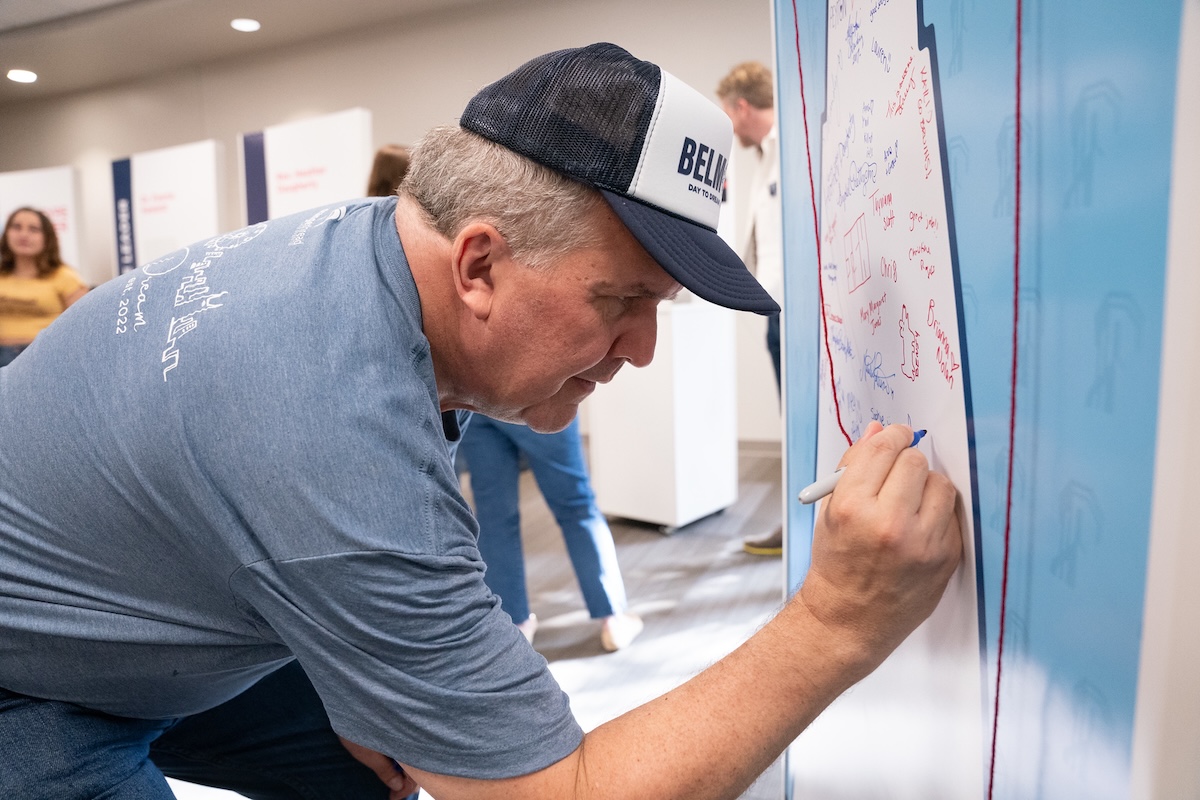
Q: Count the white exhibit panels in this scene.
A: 3